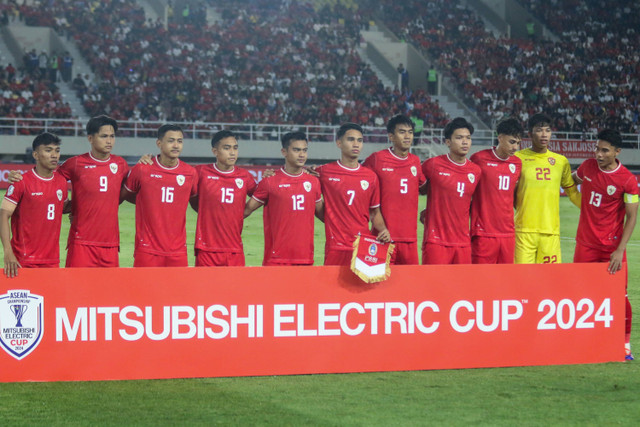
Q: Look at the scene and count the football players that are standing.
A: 11